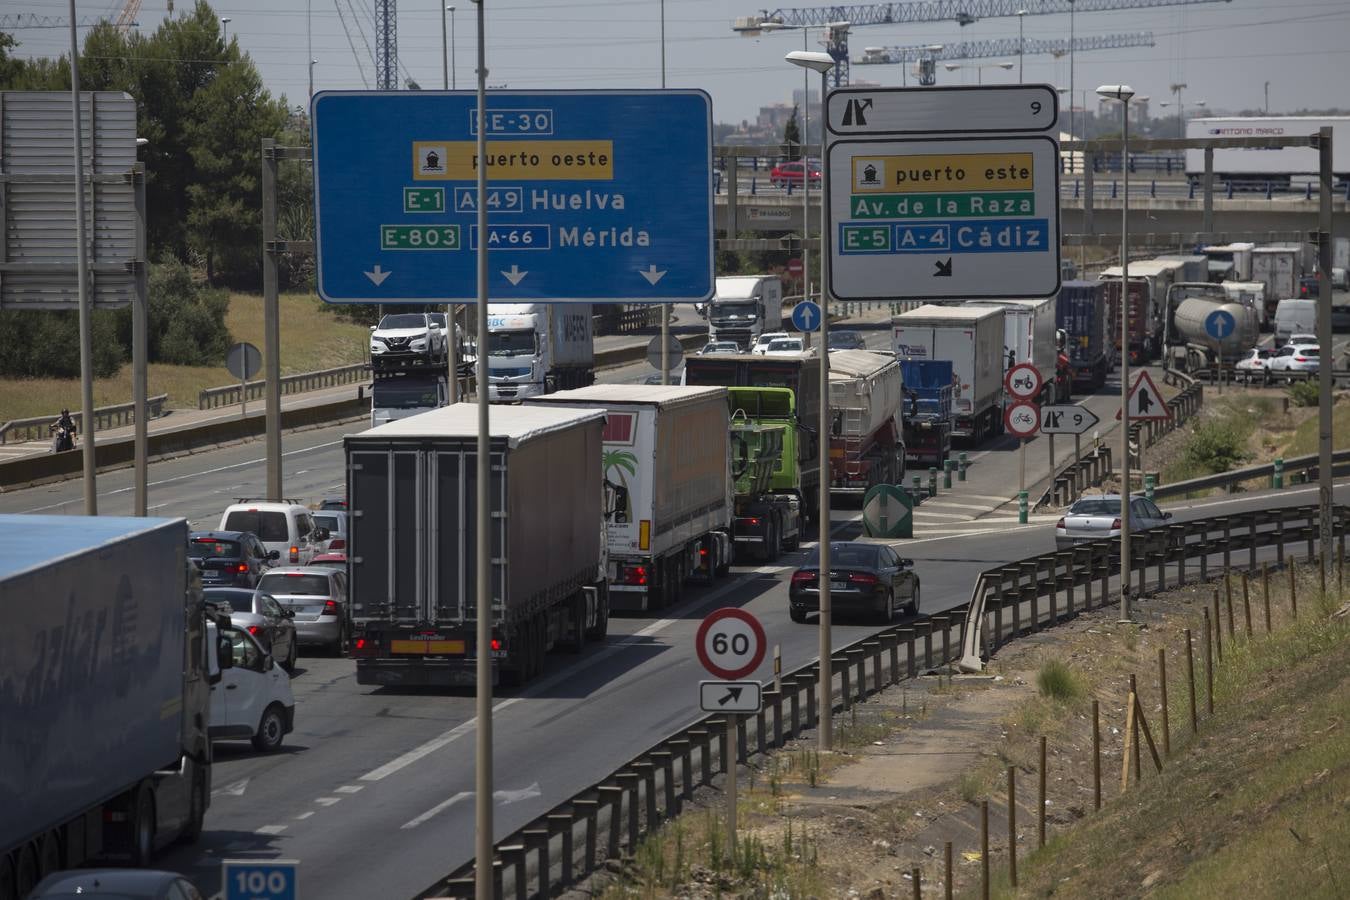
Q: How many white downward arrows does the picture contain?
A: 3